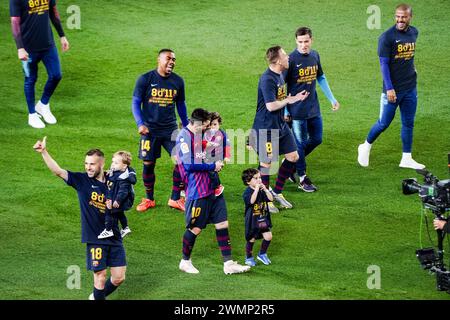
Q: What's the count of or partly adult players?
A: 7